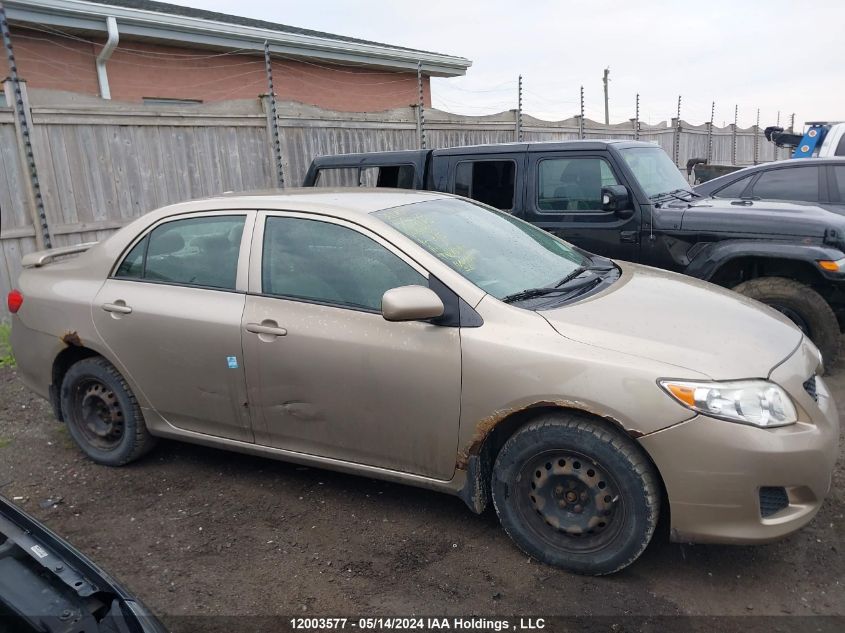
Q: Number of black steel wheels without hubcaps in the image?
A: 2